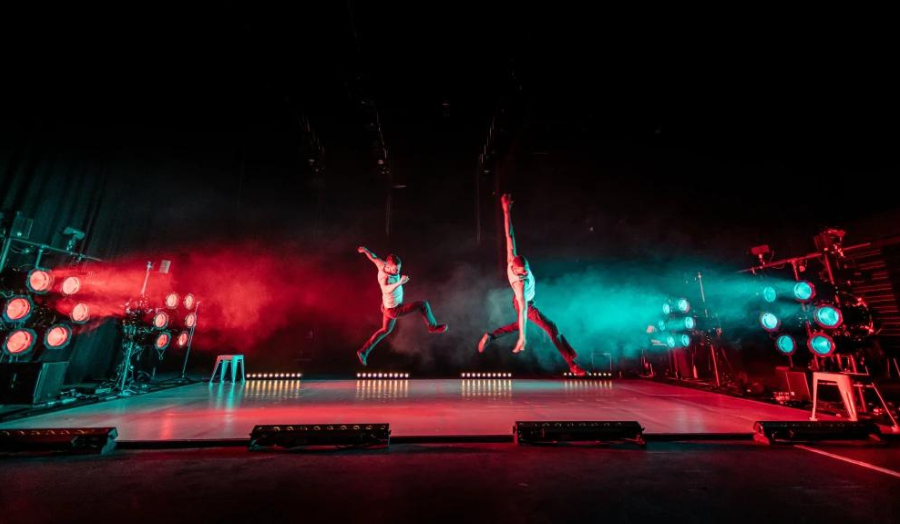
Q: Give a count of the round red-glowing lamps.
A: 12